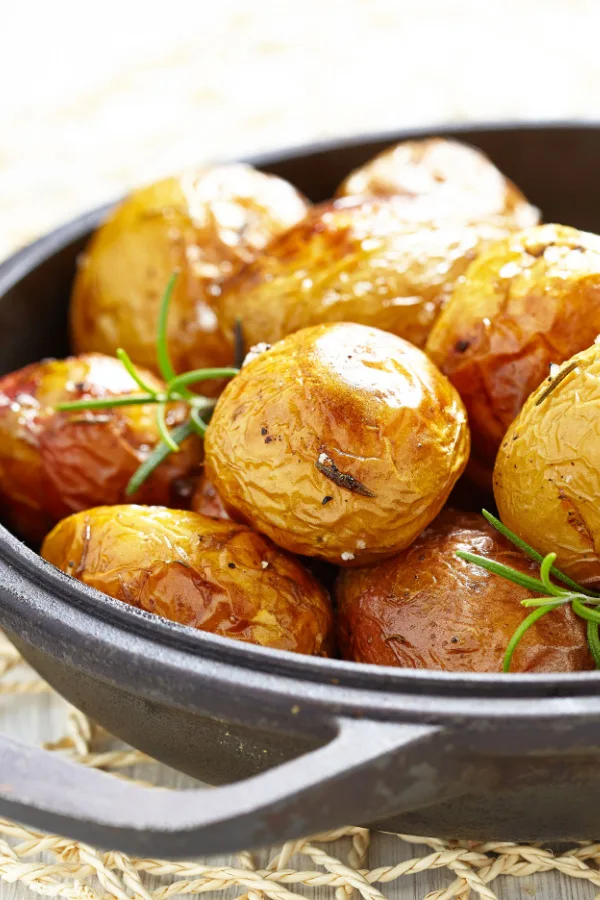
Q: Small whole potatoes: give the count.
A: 9